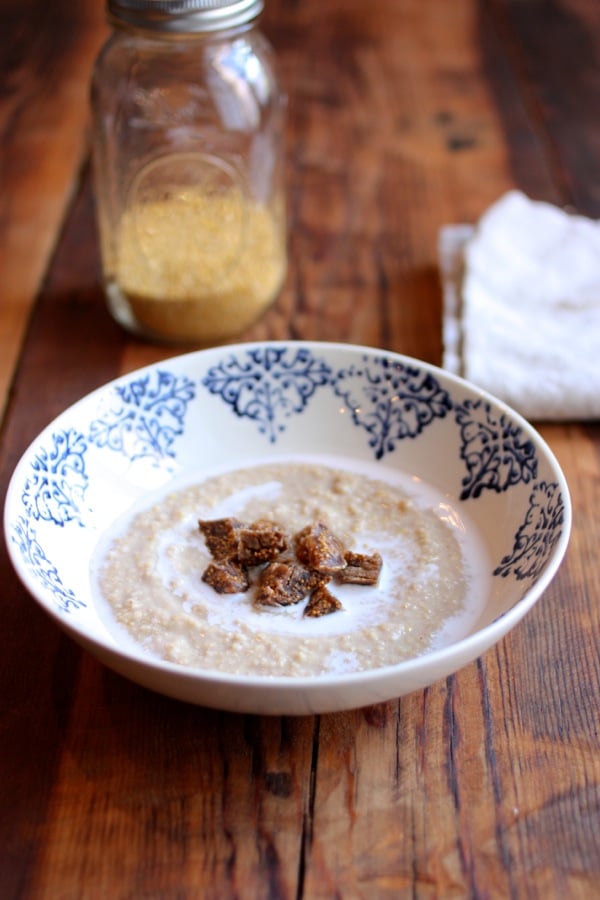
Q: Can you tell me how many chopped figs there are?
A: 7